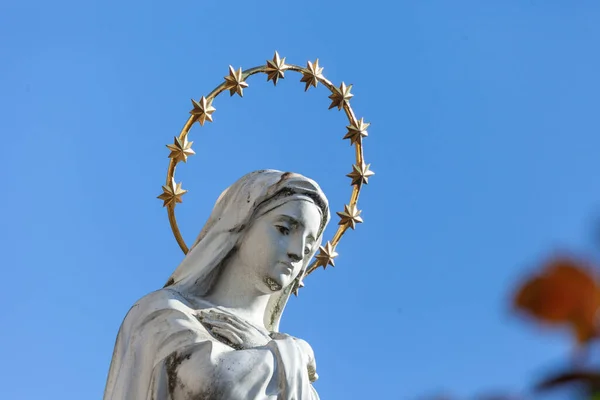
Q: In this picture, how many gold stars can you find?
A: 12